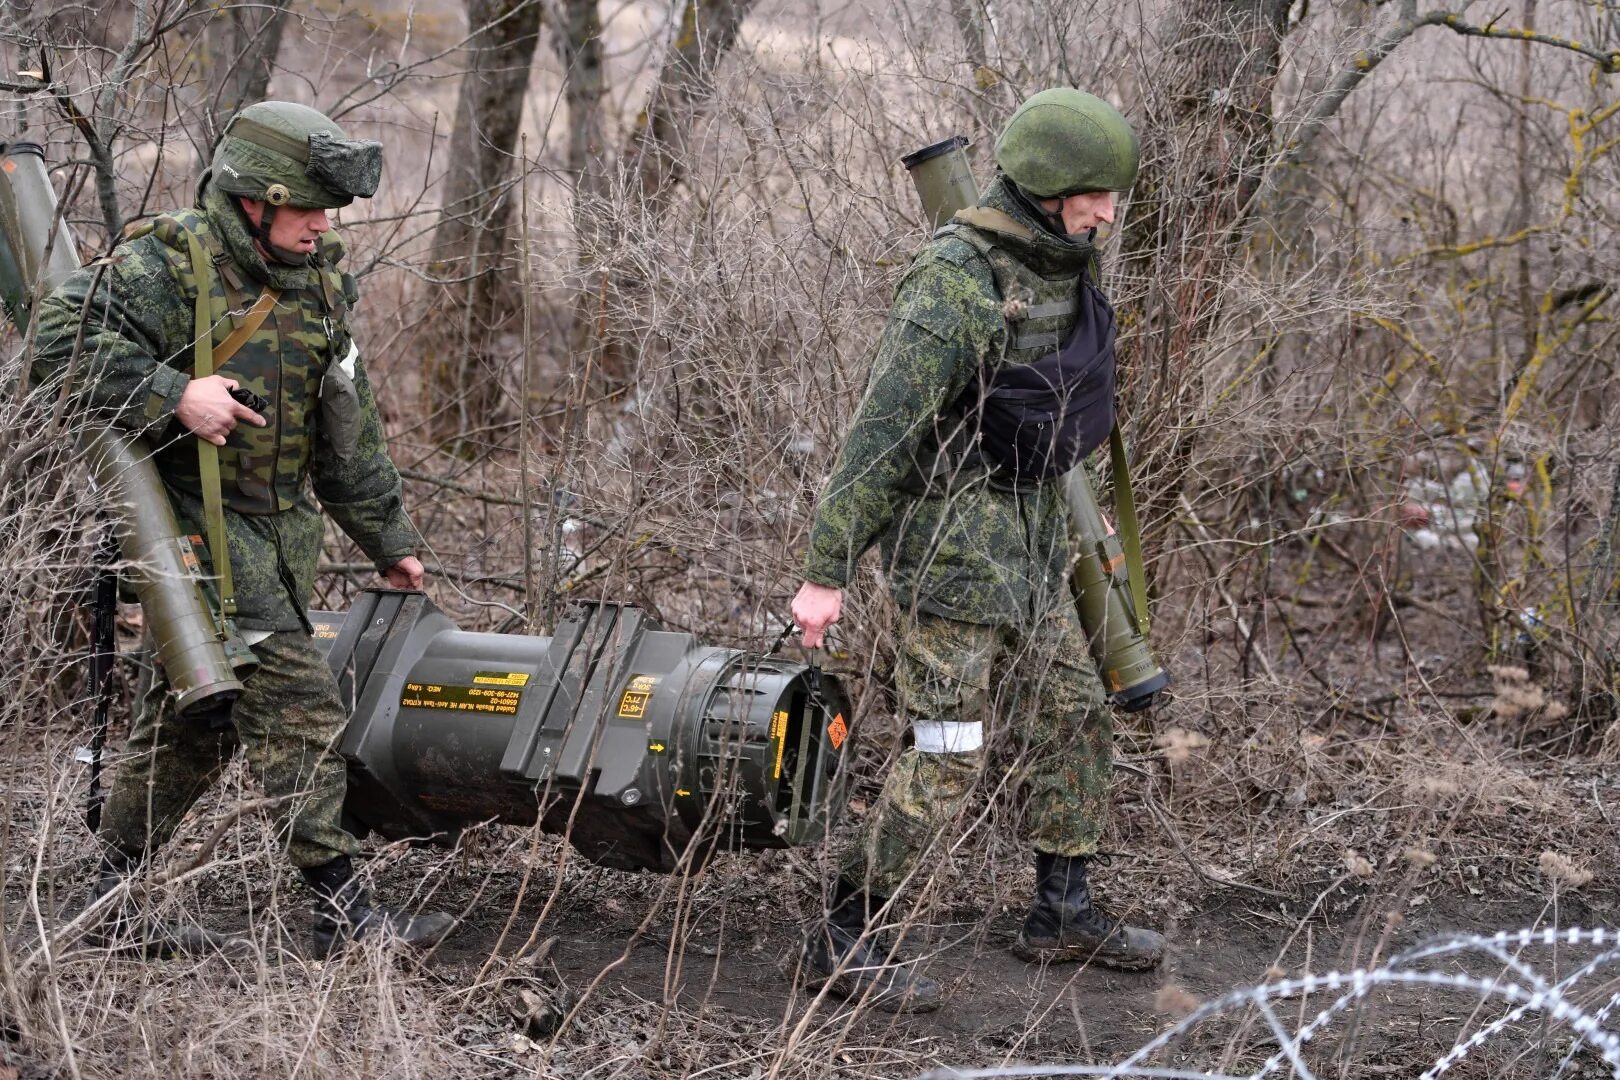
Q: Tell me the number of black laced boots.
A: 4